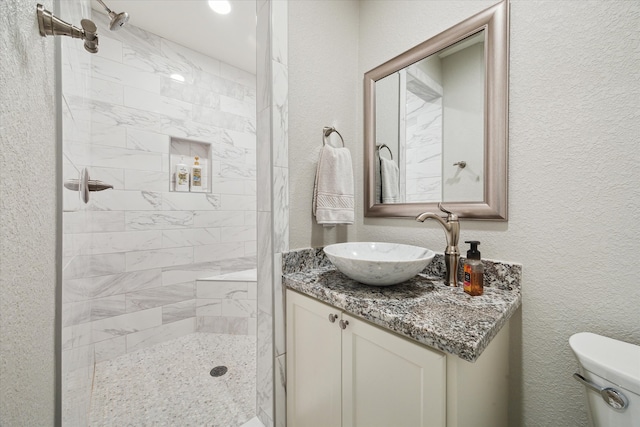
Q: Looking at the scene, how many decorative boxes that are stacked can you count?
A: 0